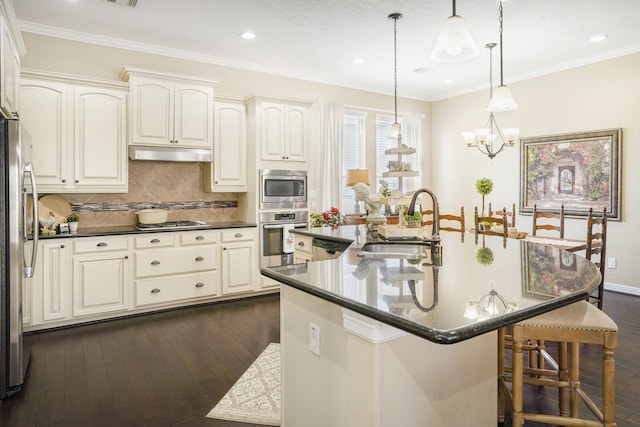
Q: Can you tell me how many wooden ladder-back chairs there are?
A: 6